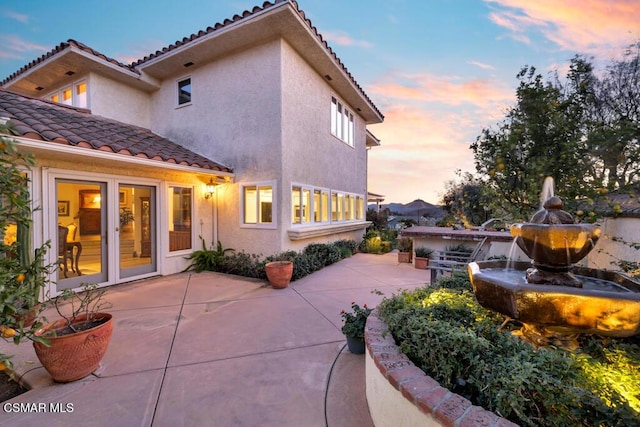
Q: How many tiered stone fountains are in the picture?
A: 1